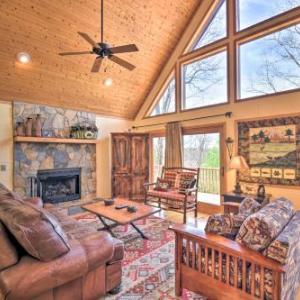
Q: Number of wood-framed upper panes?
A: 5